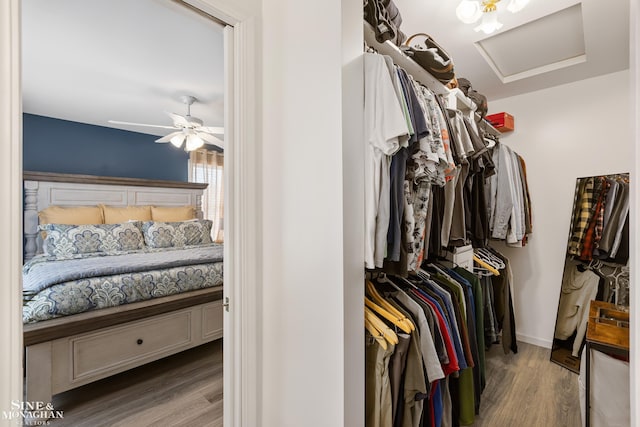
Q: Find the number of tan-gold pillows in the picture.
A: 3